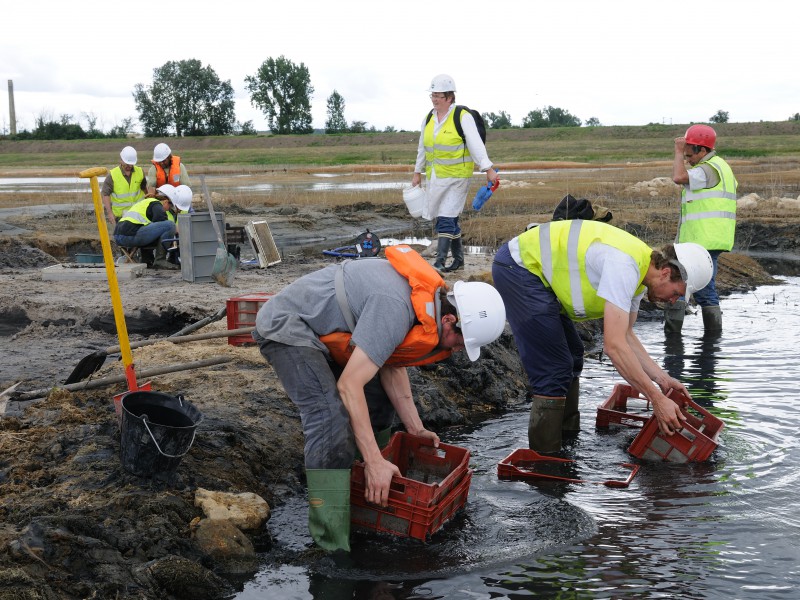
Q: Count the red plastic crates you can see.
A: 6